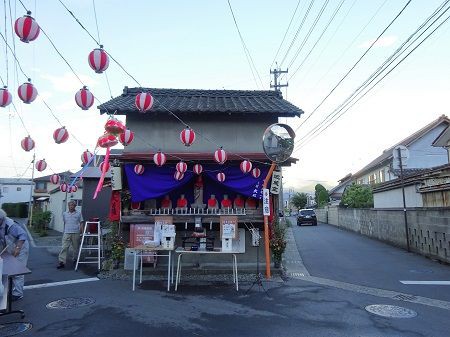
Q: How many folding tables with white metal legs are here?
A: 2